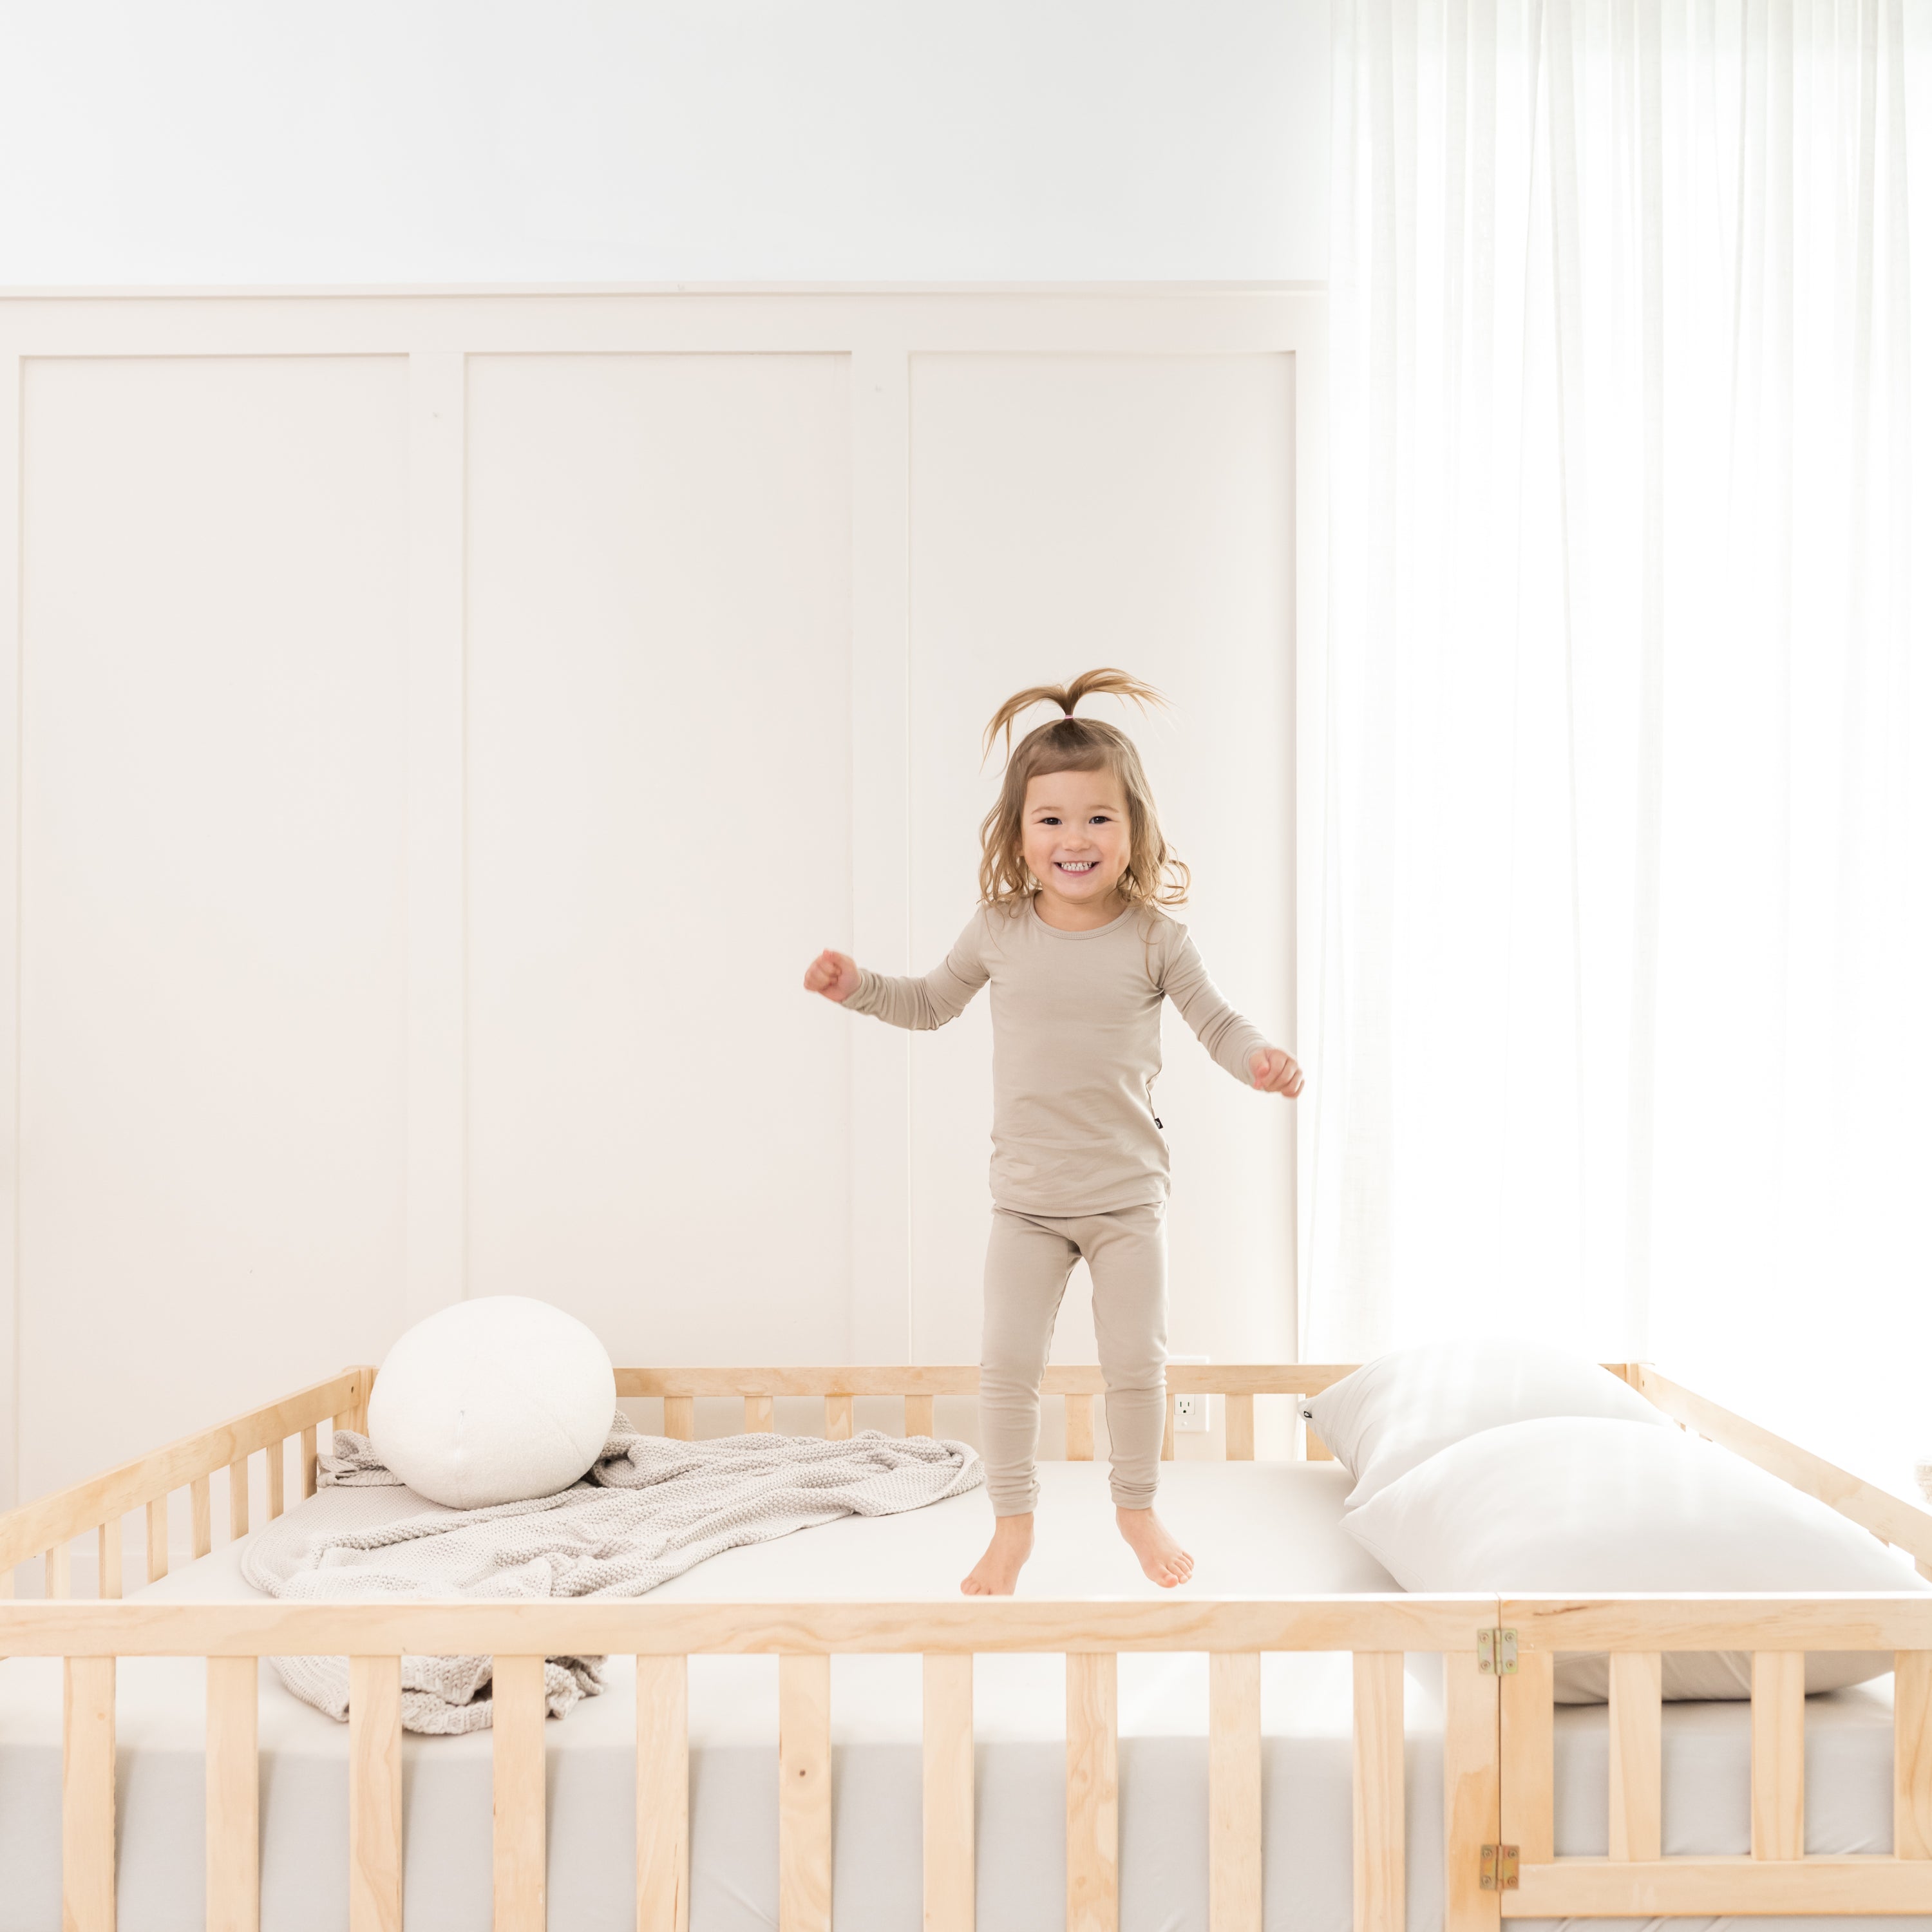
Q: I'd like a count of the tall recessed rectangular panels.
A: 3